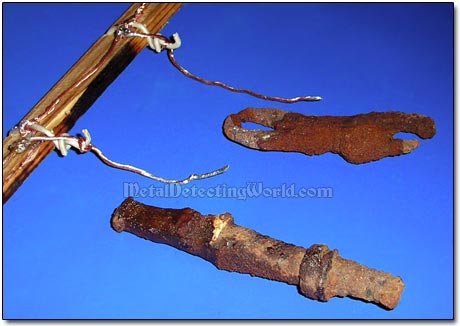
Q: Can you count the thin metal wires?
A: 2